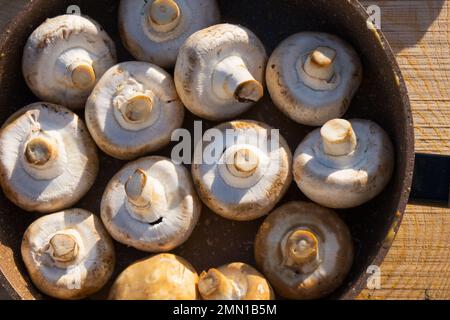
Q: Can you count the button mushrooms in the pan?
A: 13